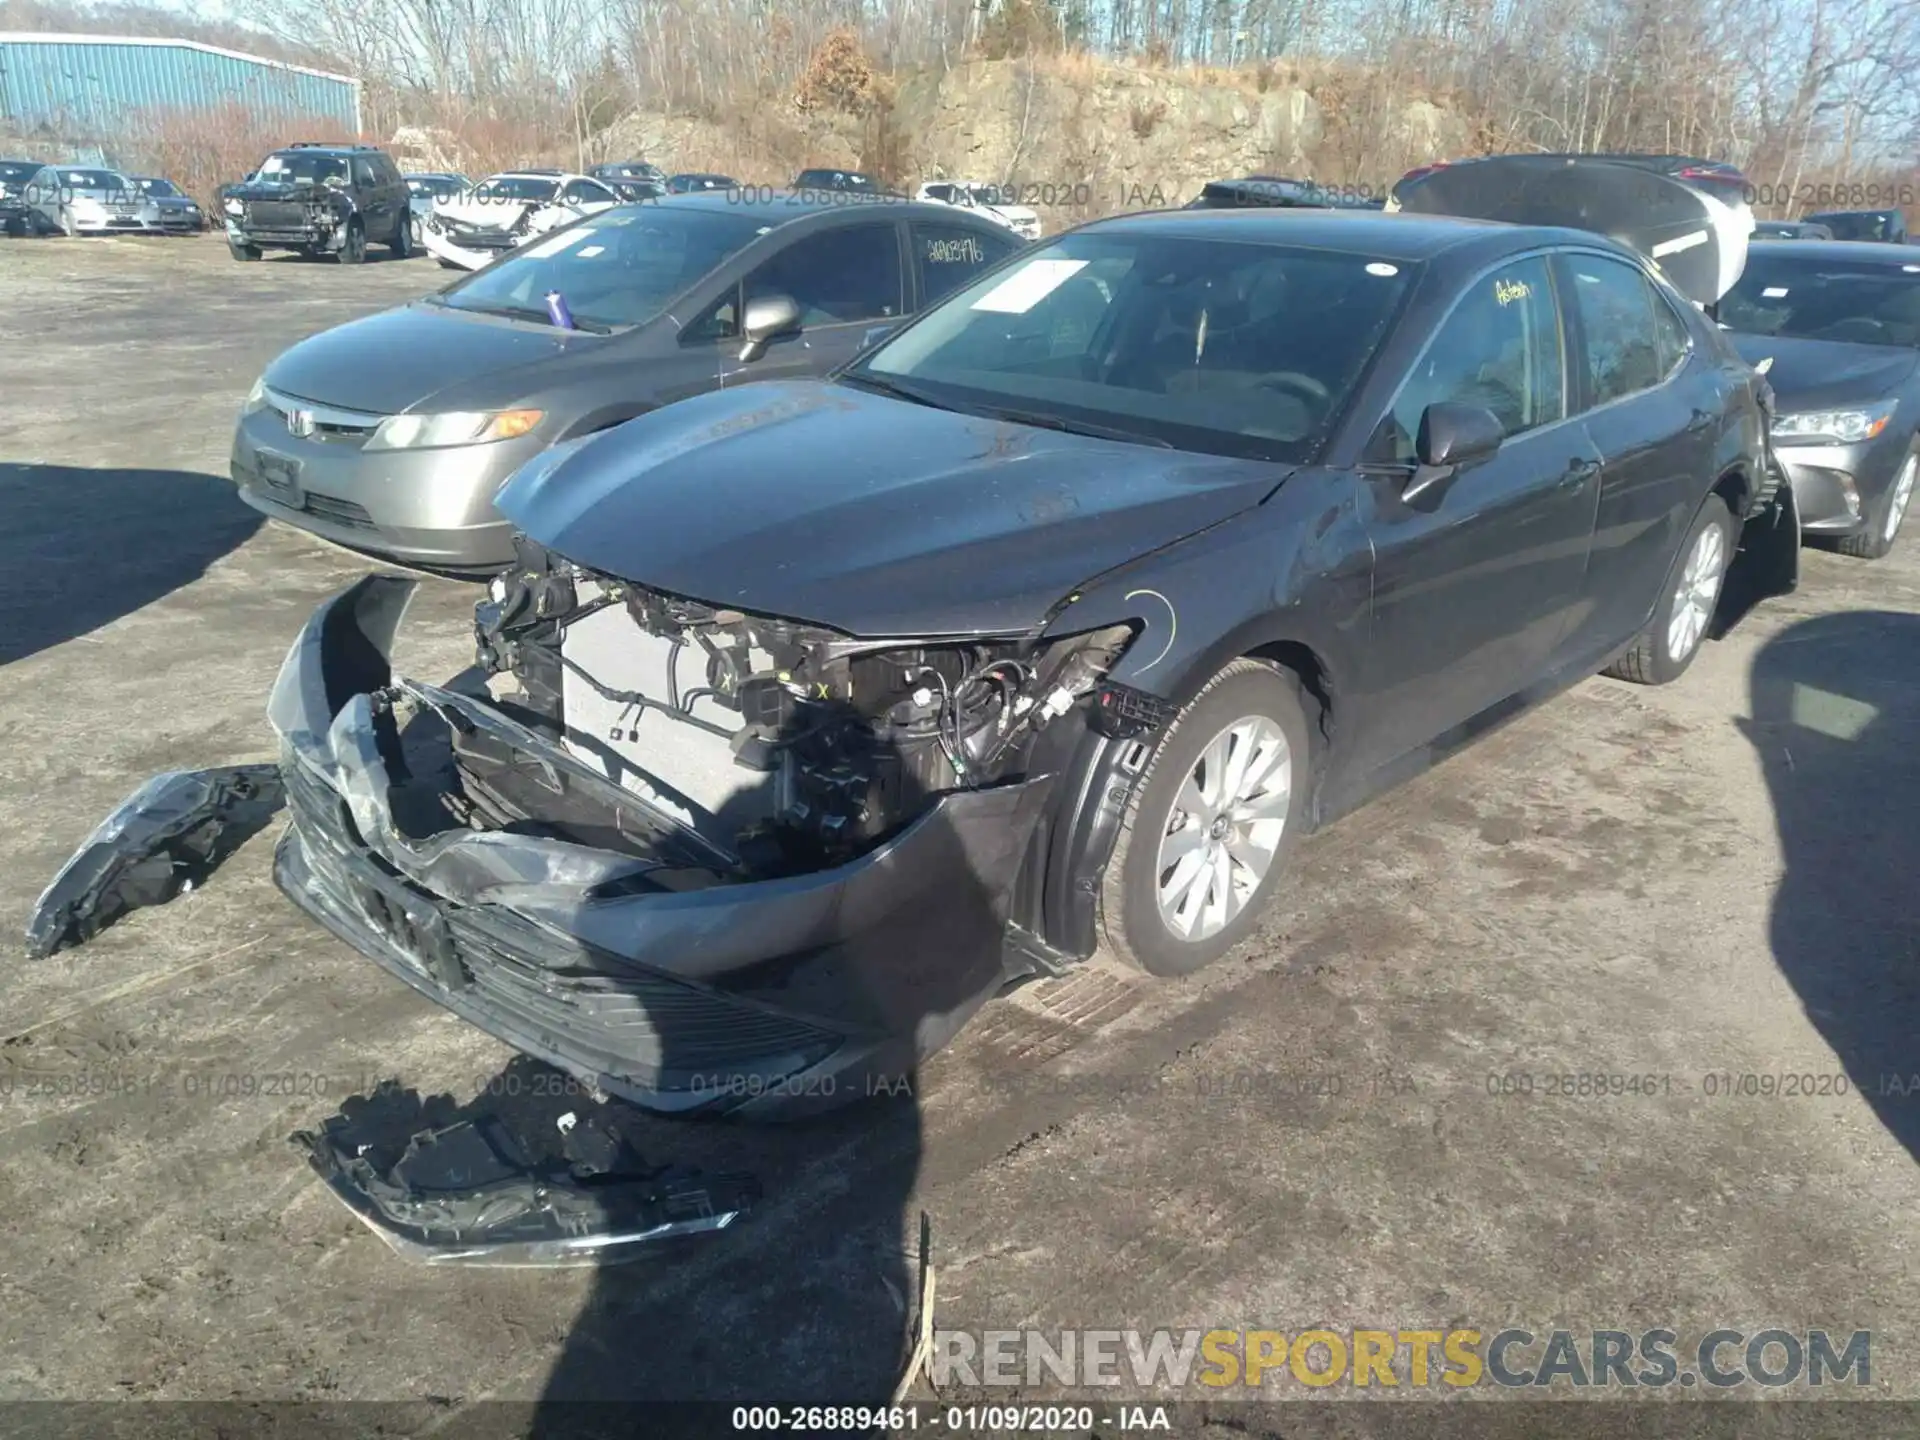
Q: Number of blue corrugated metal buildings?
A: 1